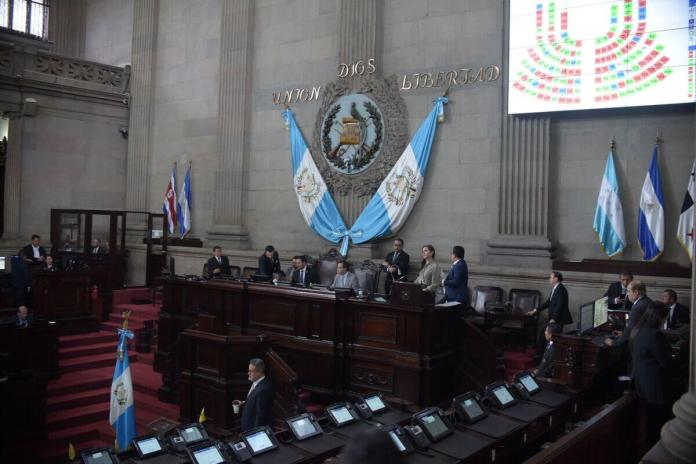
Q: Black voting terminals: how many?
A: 13